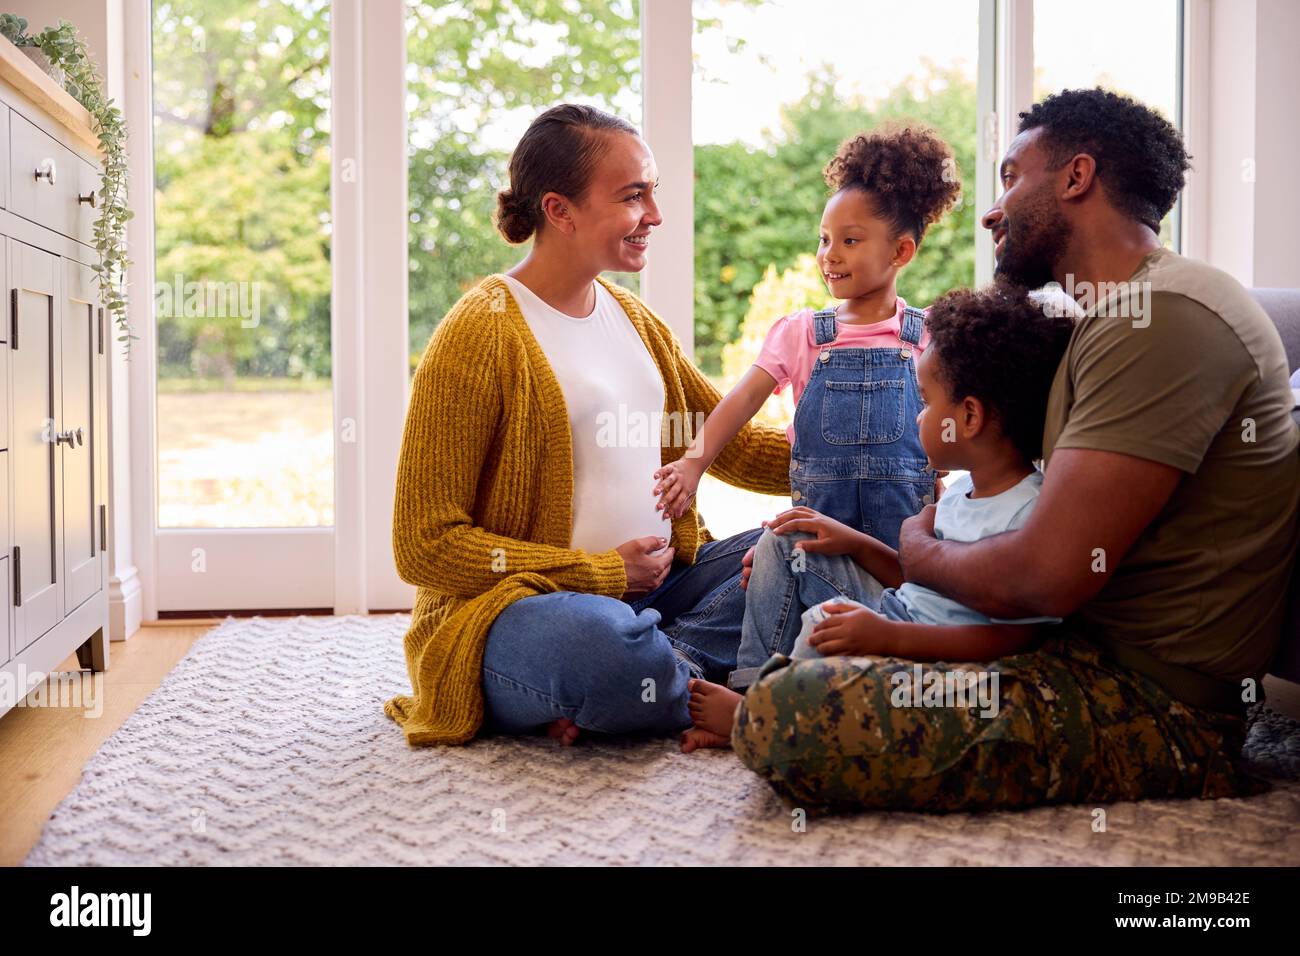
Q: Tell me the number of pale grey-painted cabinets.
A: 1